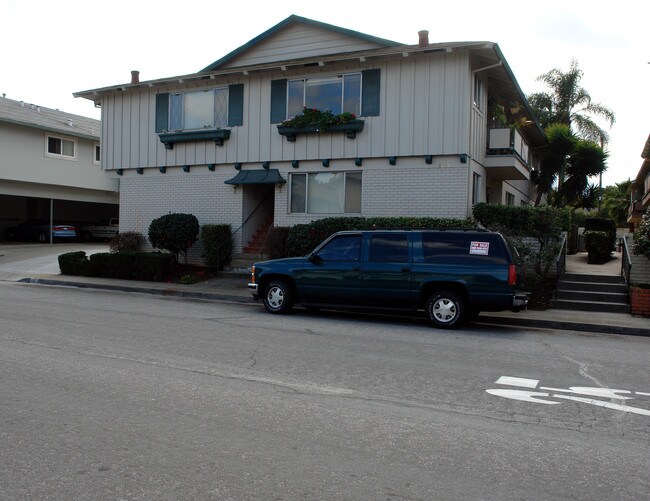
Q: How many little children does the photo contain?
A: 0